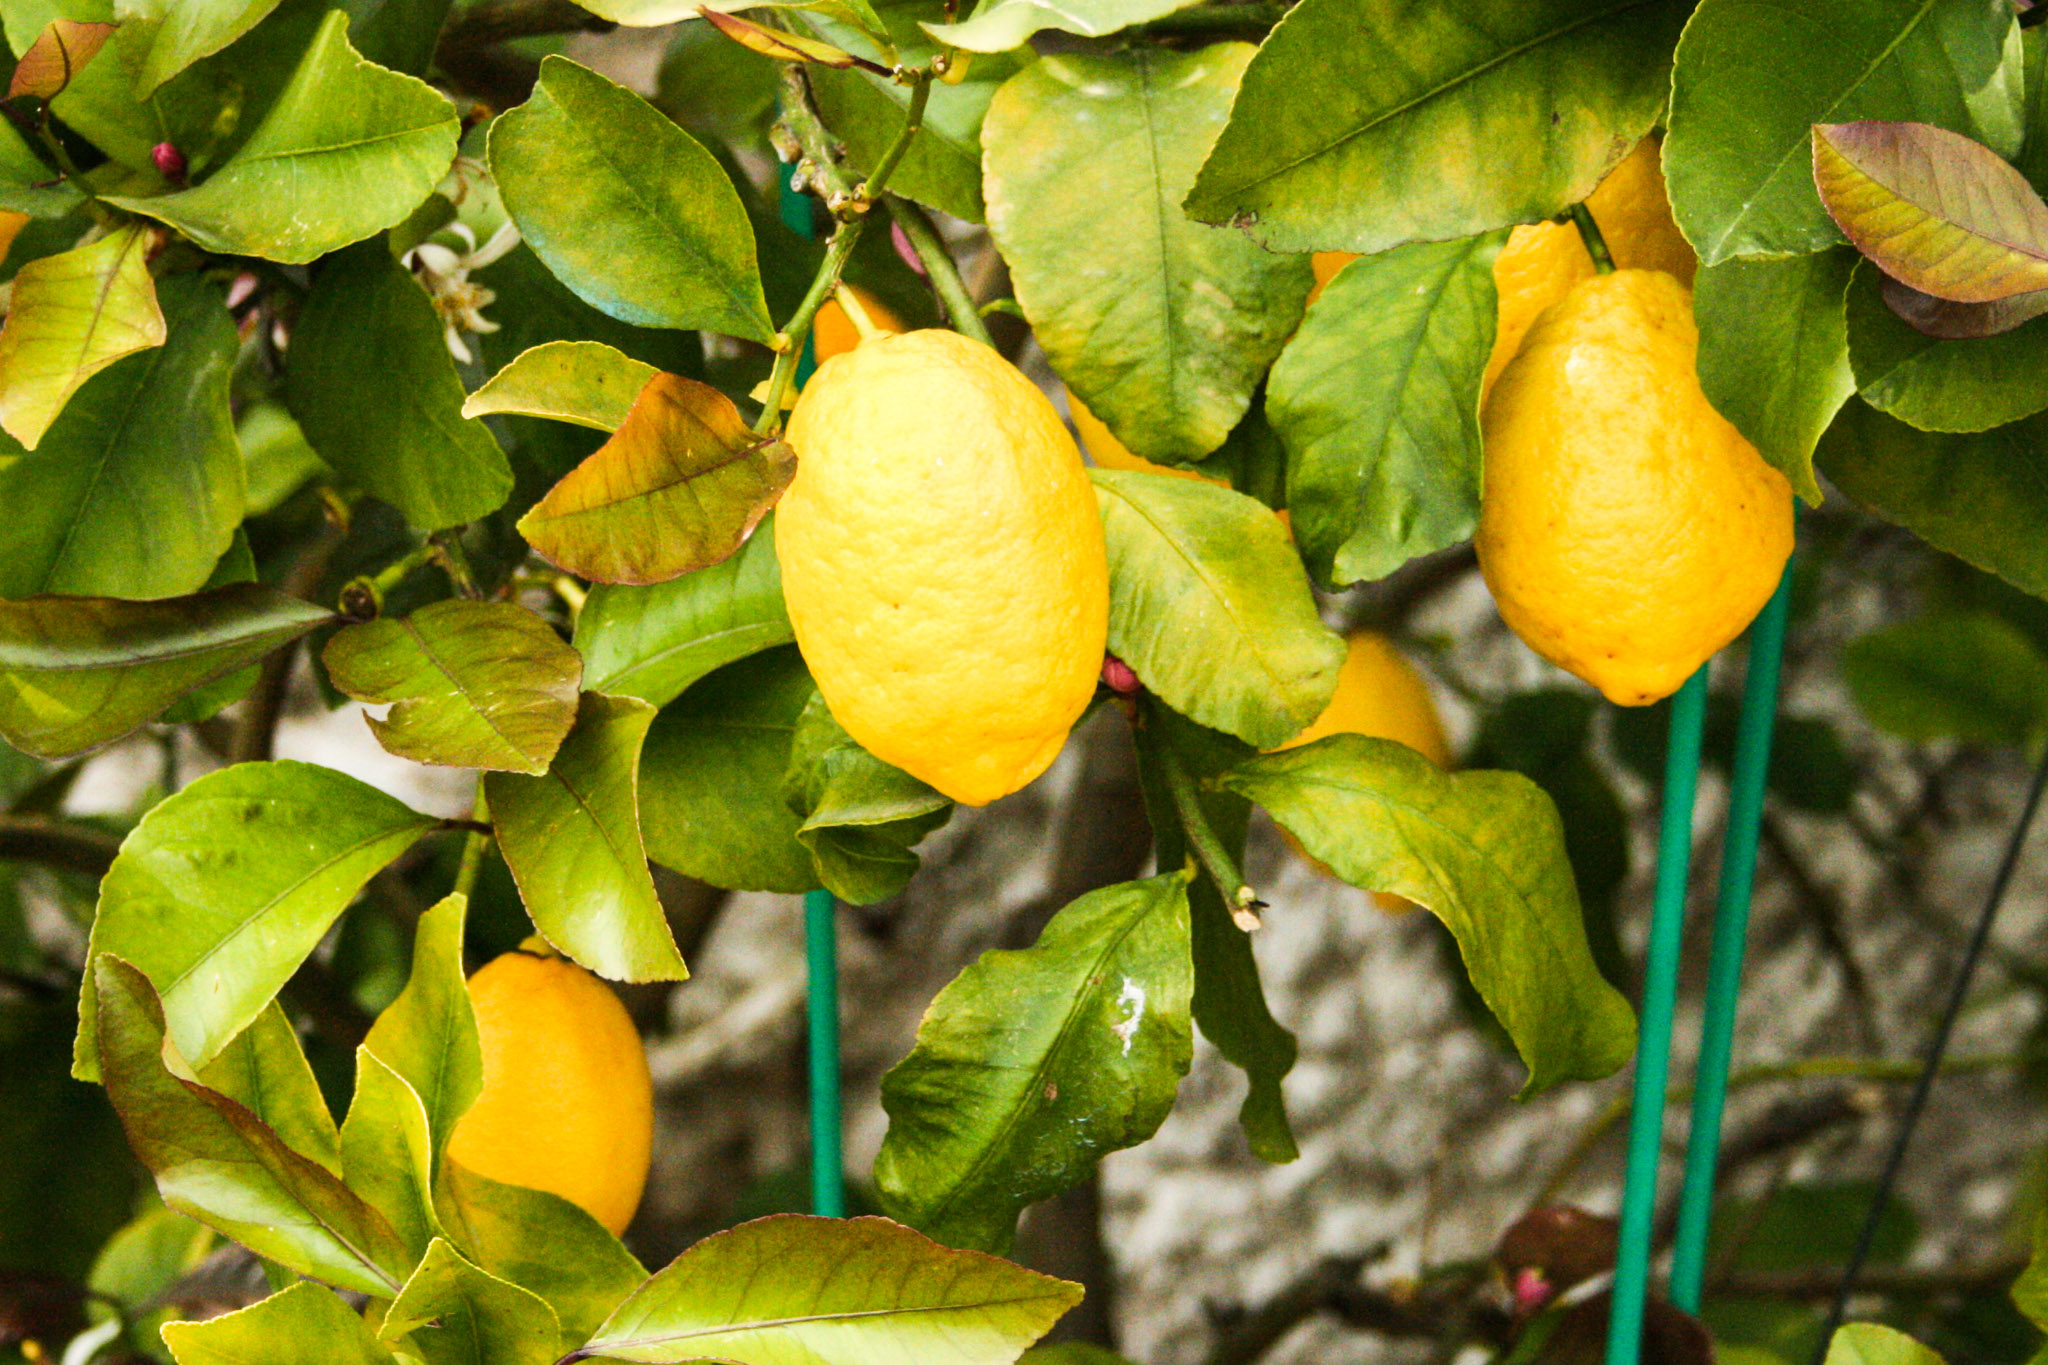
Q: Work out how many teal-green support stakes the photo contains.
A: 3